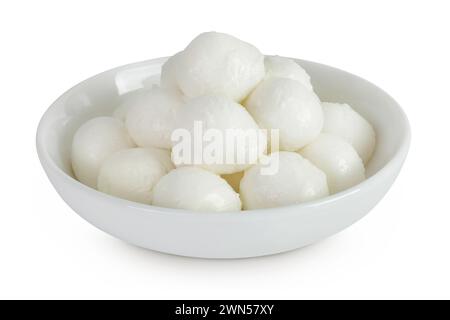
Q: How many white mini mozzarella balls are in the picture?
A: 13